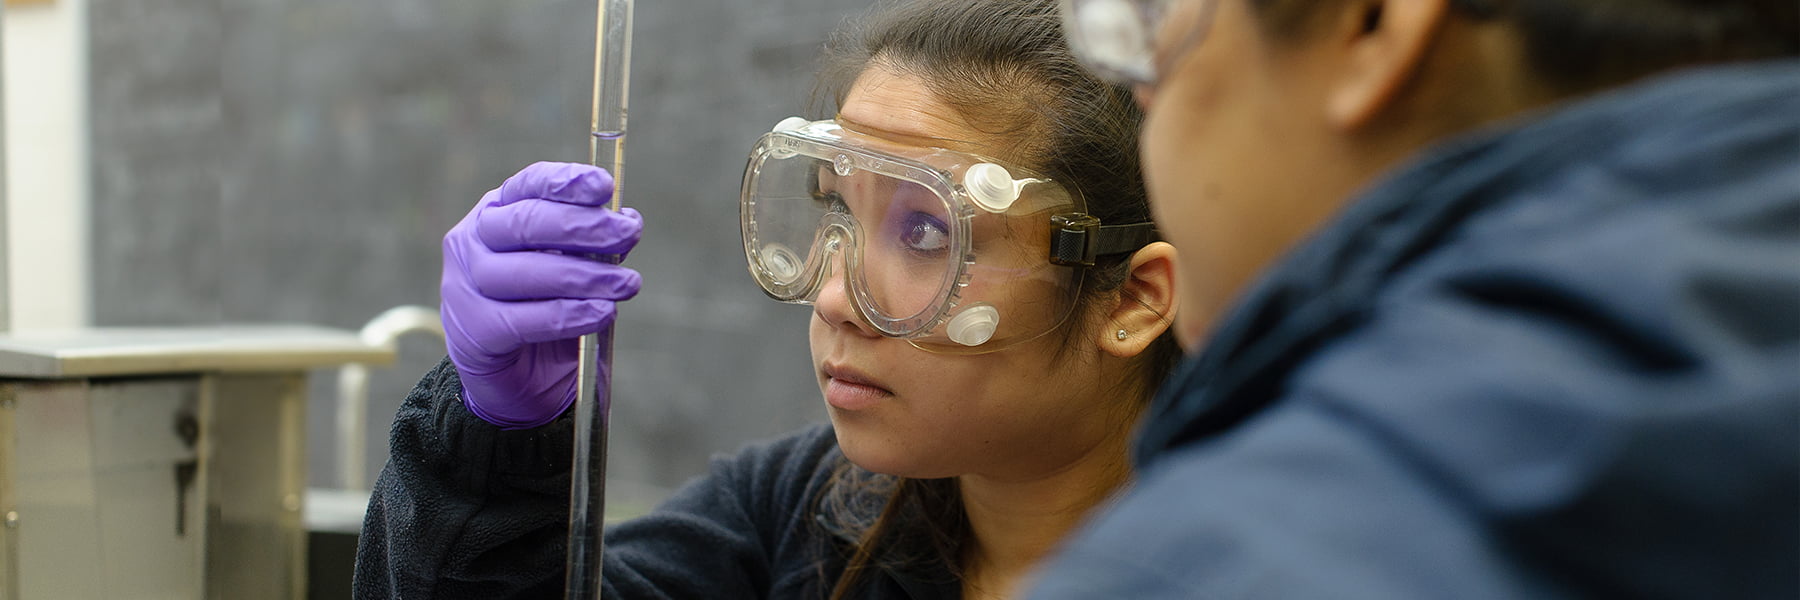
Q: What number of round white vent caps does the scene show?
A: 5